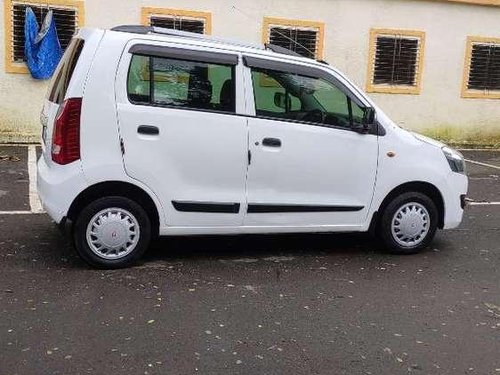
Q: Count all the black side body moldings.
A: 2